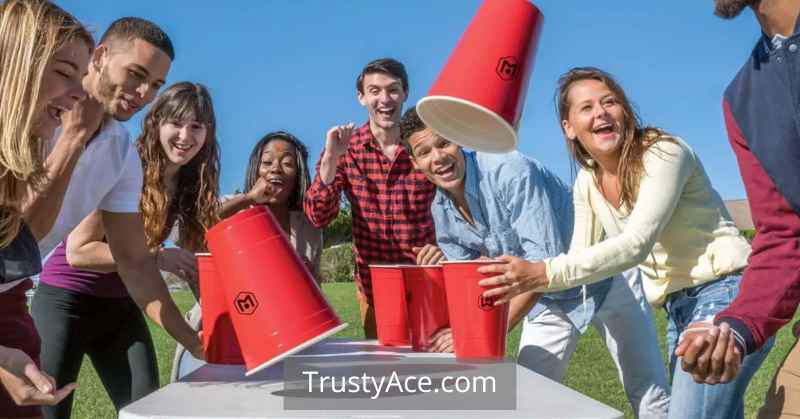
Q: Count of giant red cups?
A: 6